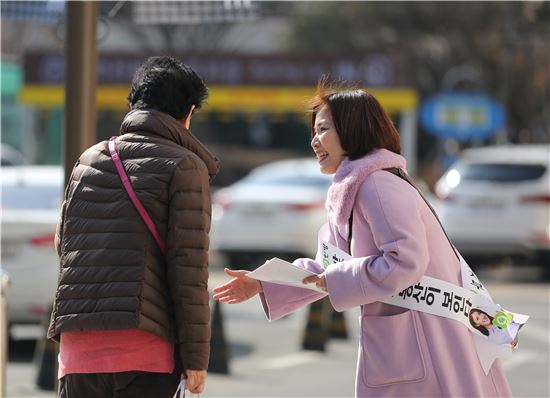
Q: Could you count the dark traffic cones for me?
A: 4